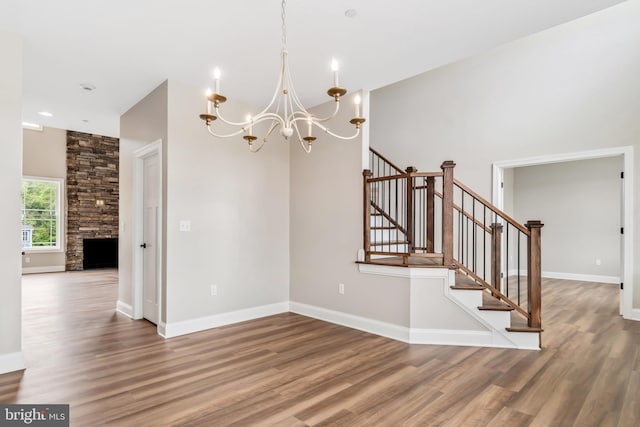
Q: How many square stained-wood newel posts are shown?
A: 6